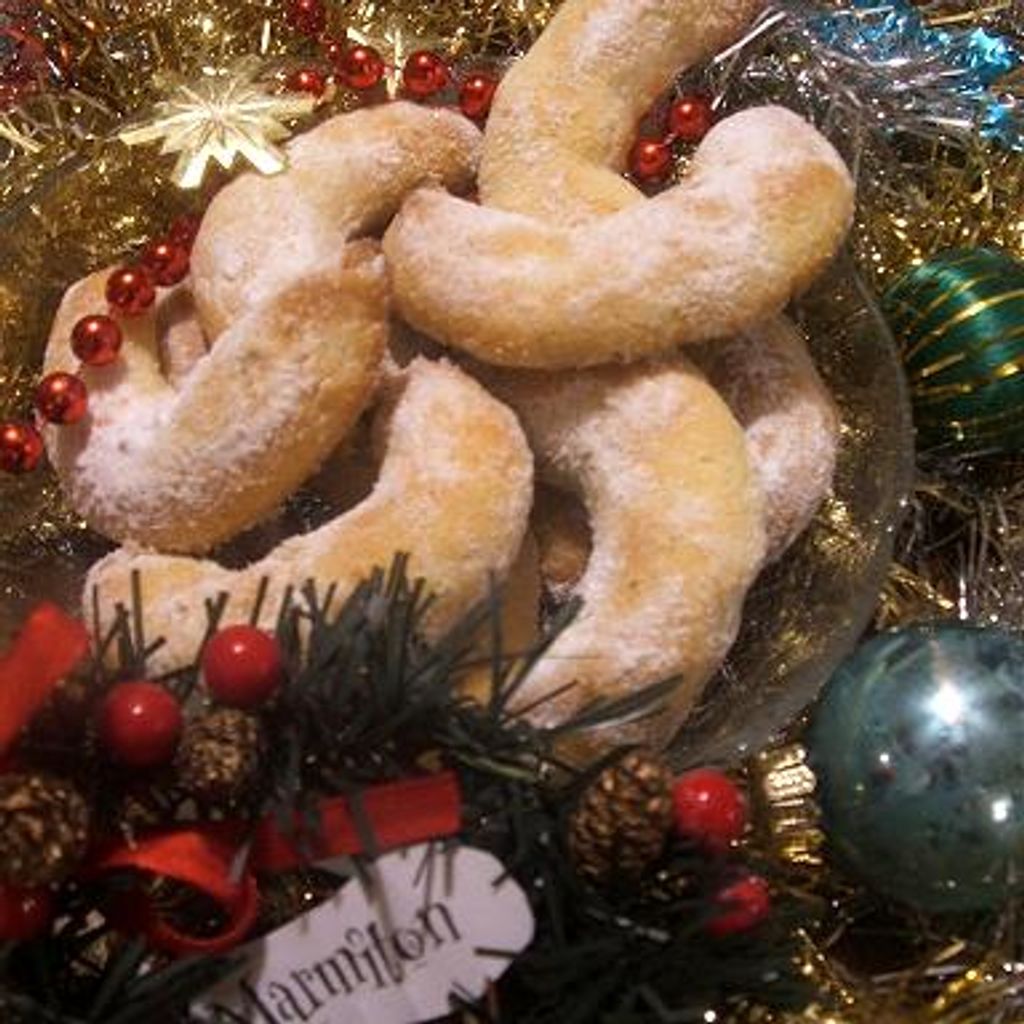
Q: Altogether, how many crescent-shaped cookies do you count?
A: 7